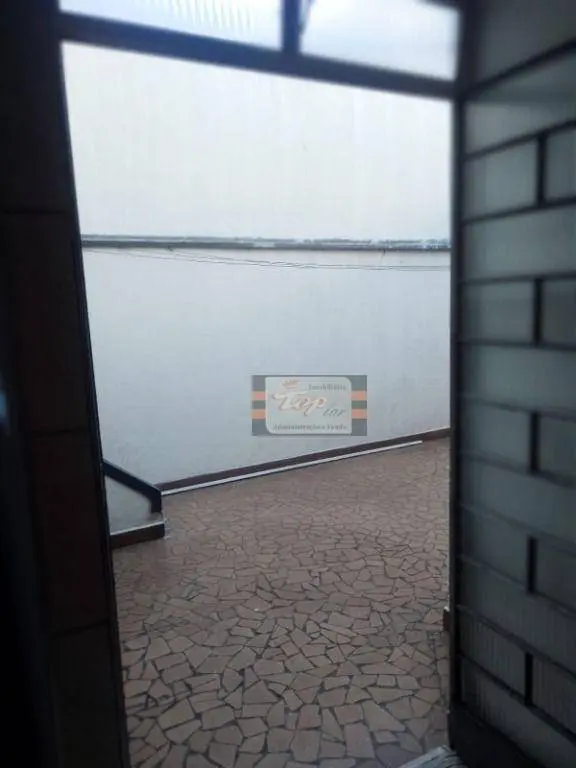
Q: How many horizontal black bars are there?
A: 11